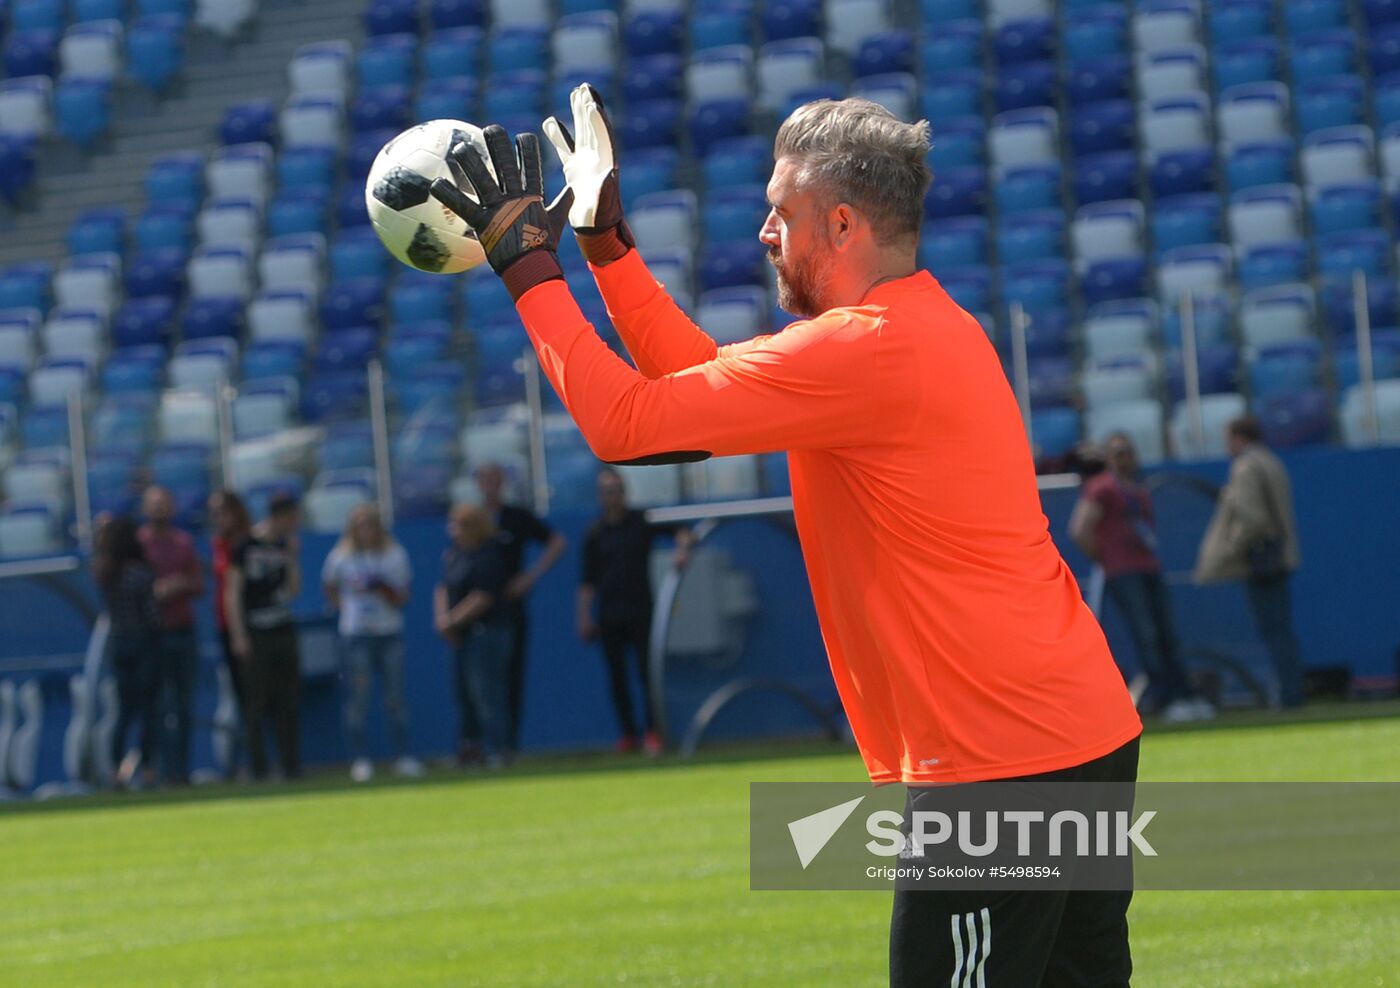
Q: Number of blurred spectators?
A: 10